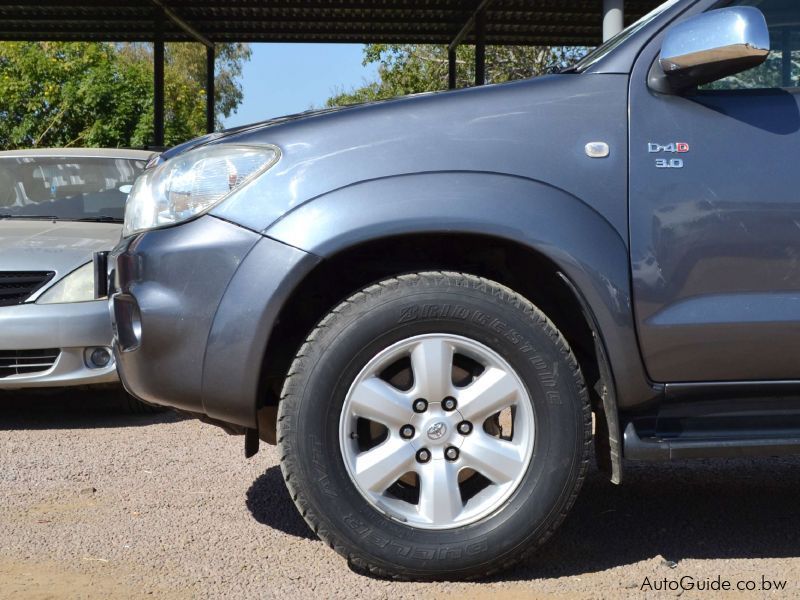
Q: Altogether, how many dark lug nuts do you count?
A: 6